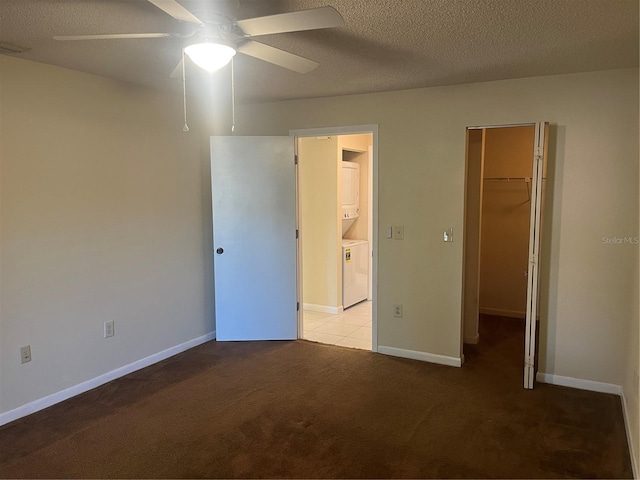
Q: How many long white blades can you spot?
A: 5